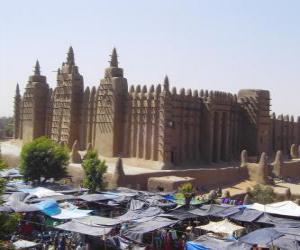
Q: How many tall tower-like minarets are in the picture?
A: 3